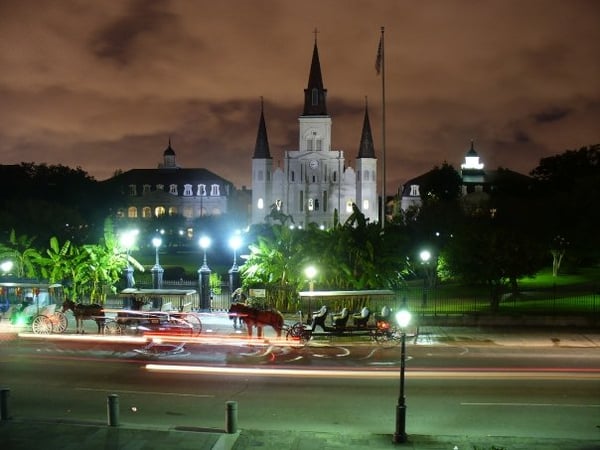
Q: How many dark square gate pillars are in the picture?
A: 4